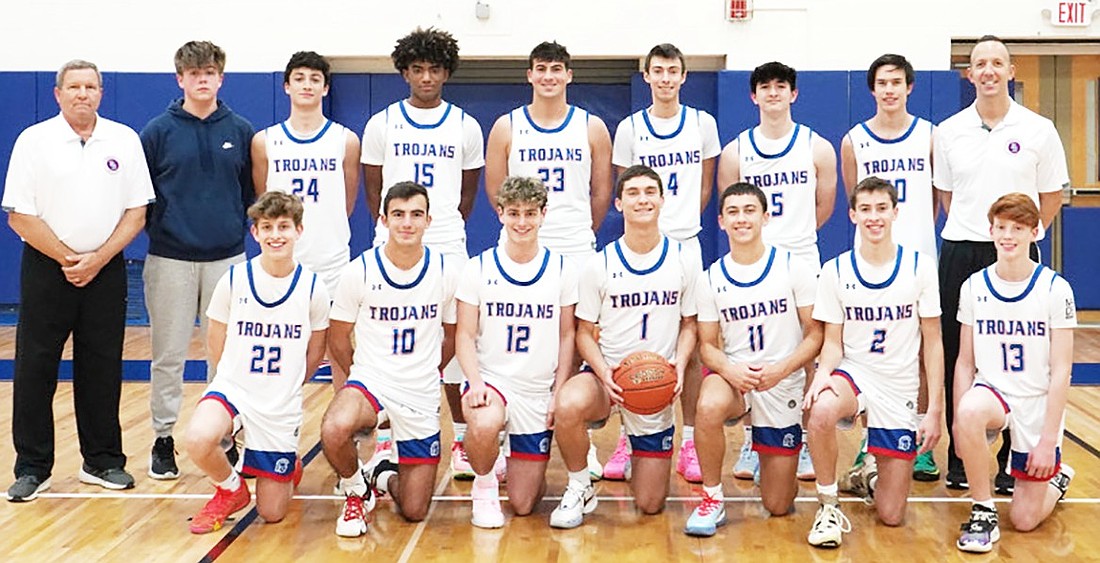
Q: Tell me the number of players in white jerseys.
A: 13